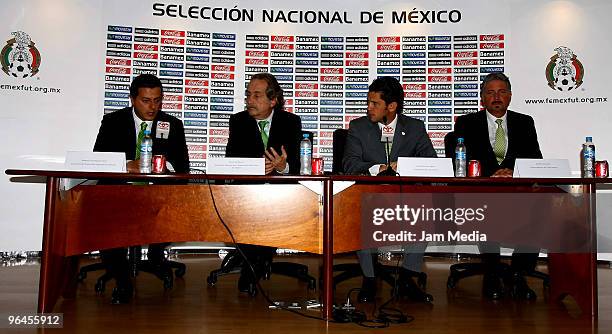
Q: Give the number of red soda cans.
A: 4